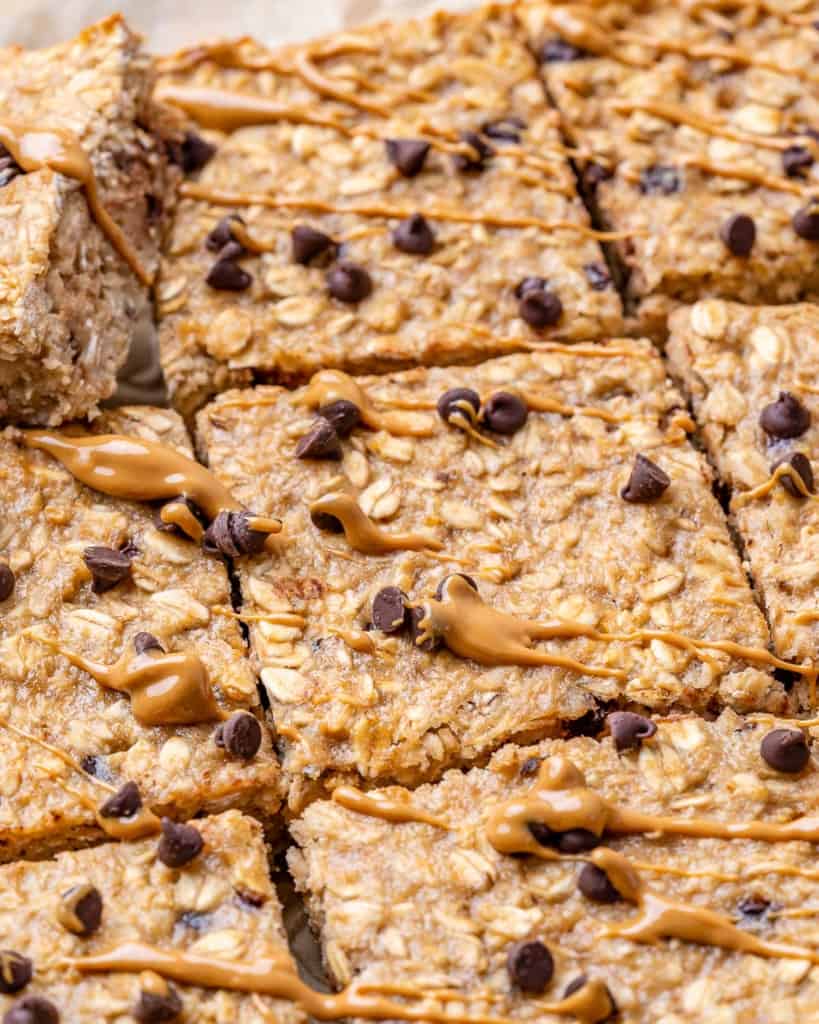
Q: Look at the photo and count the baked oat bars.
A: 8